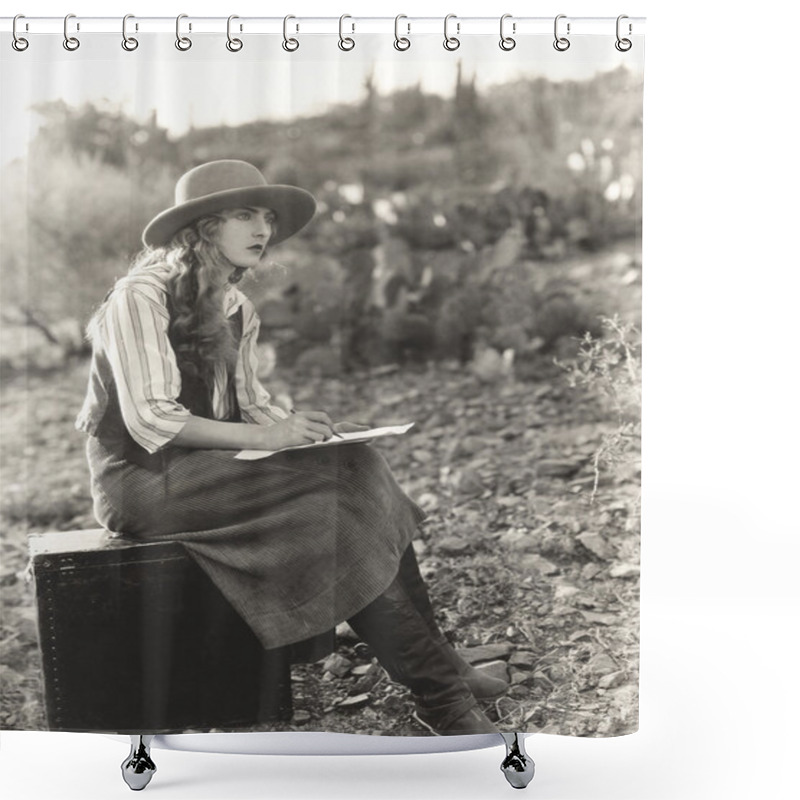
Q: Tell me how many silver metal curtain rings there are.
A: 12